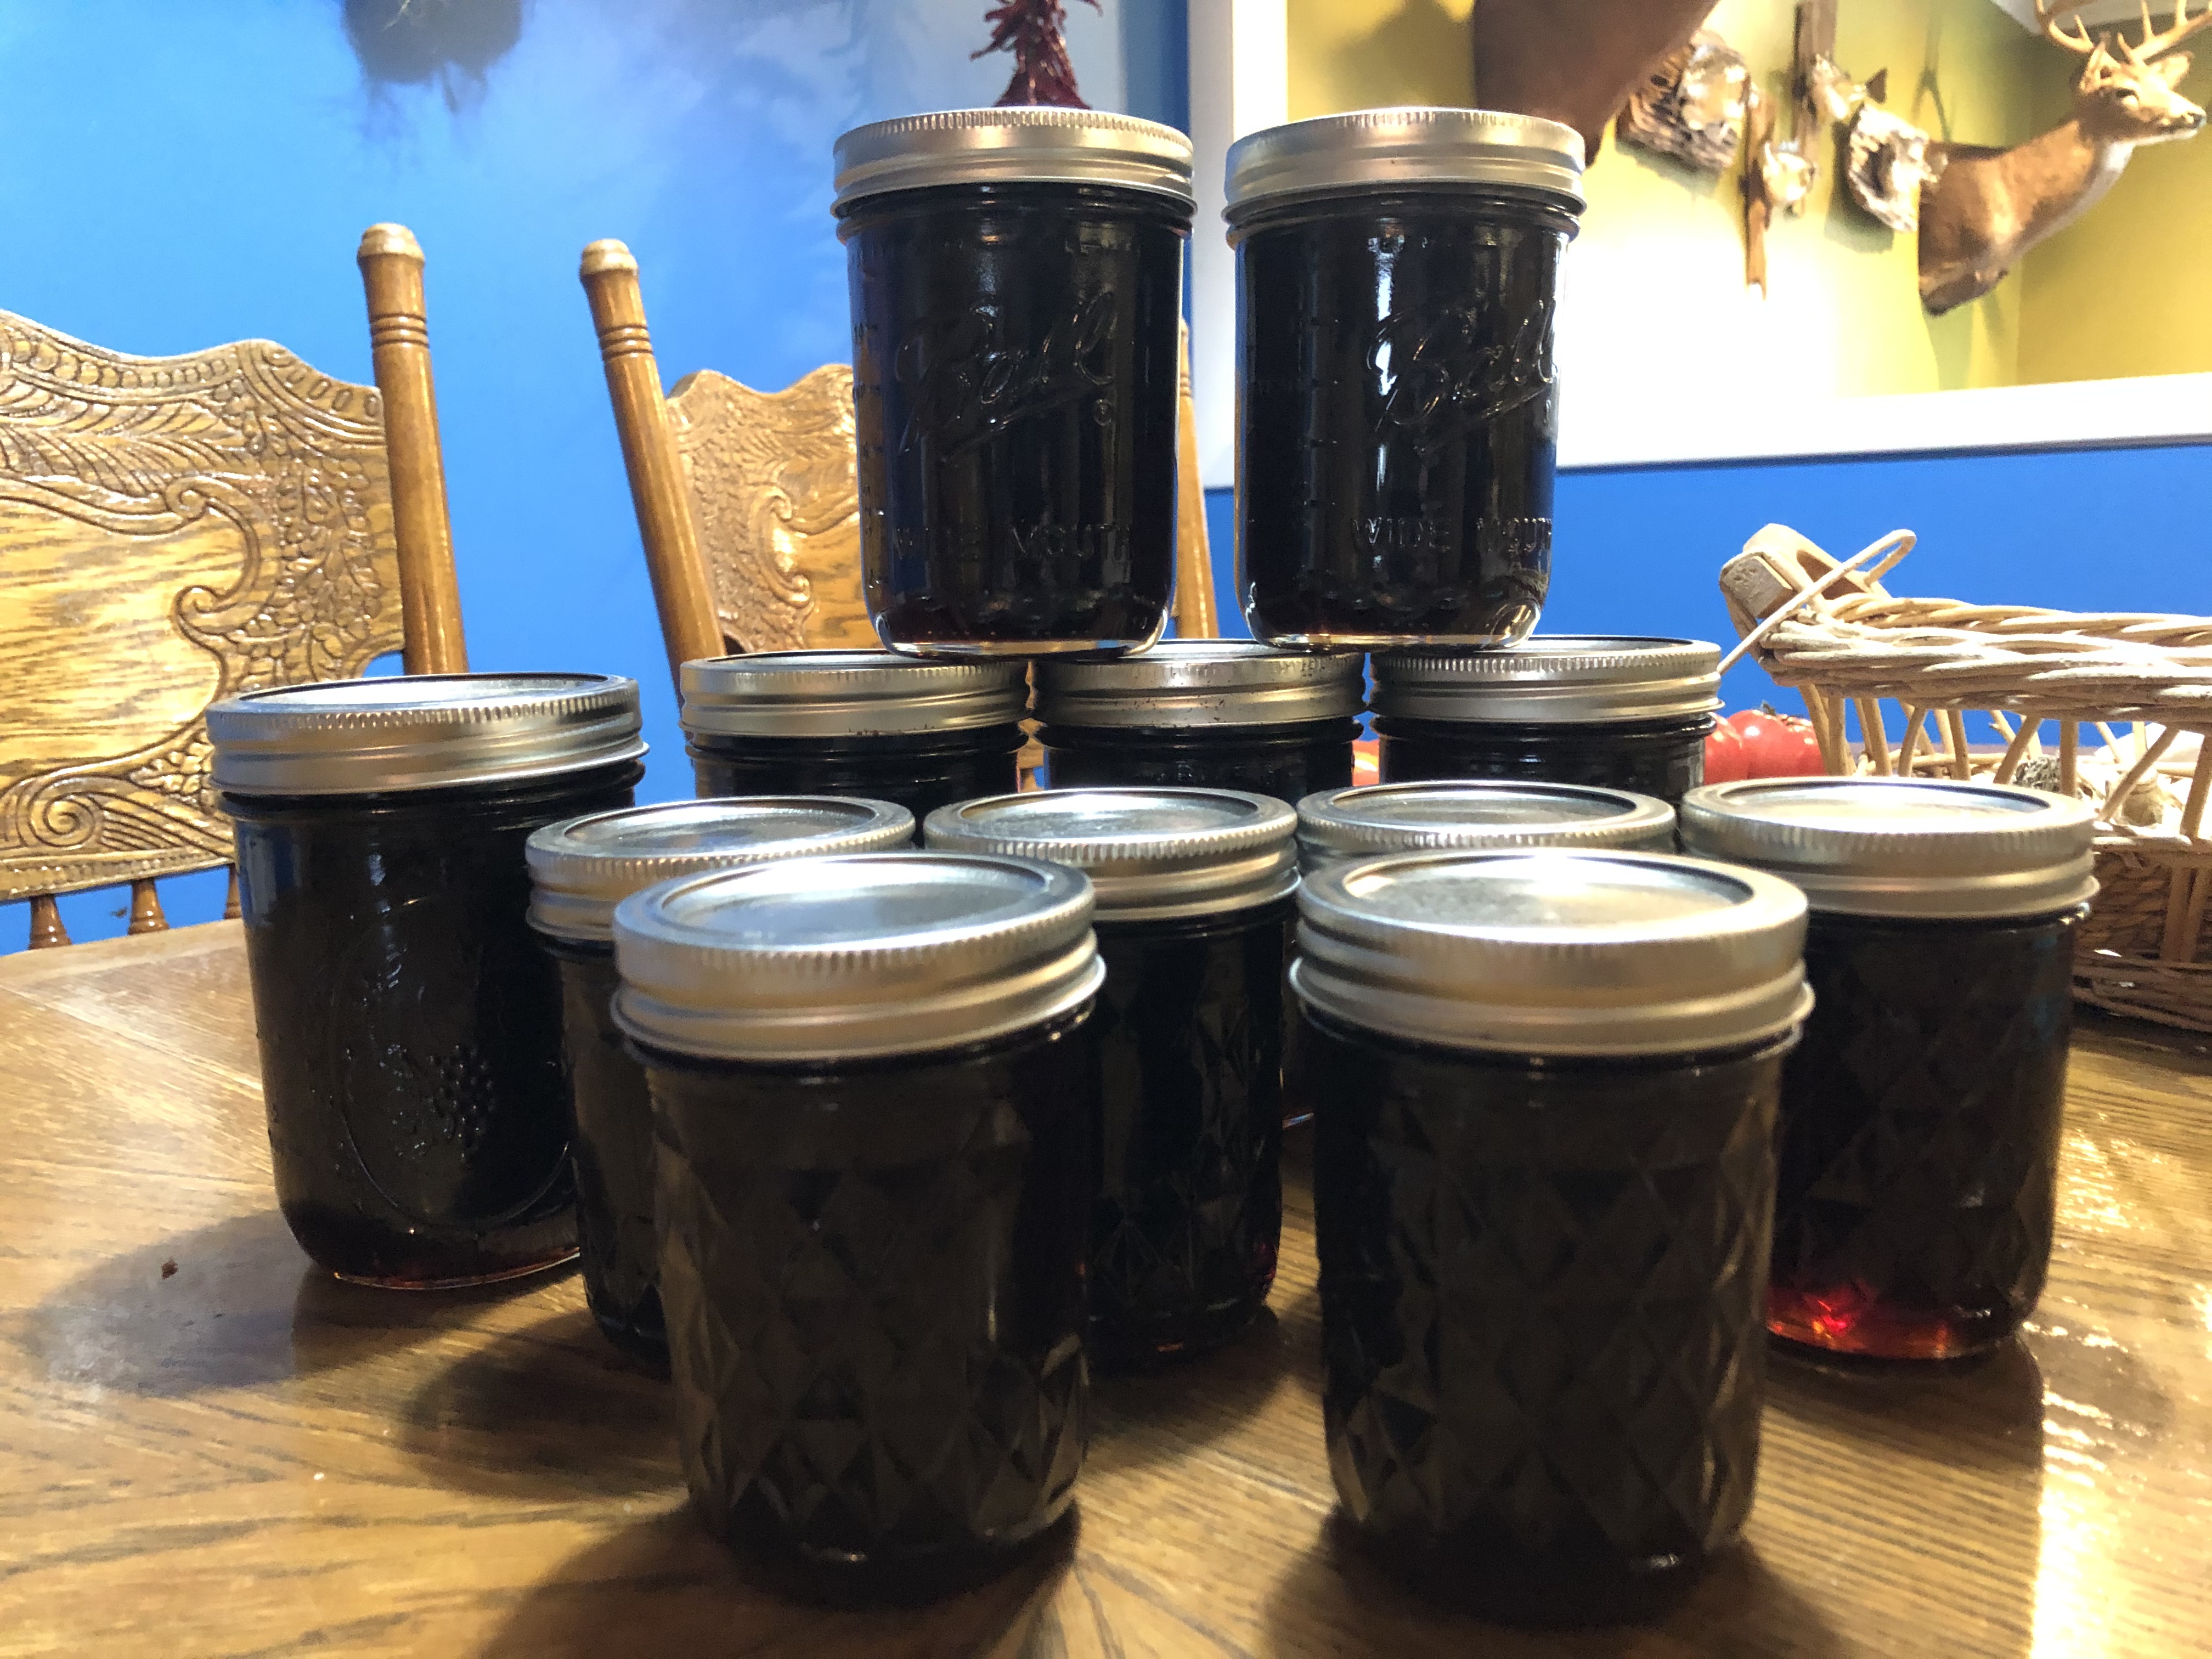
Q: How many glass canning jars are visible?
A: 12